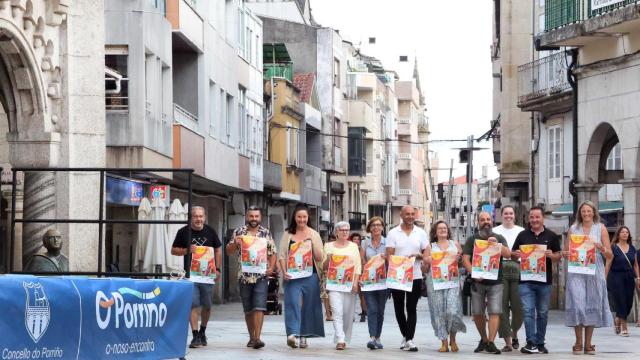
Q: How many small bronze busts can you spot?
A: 1